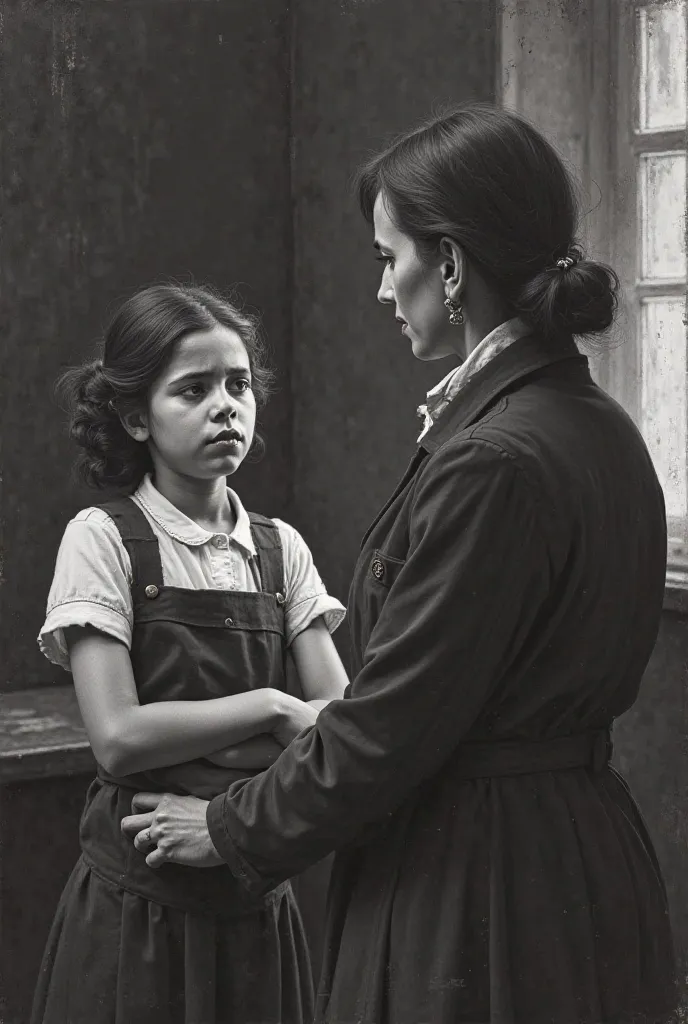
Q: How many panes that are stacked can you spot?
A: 3